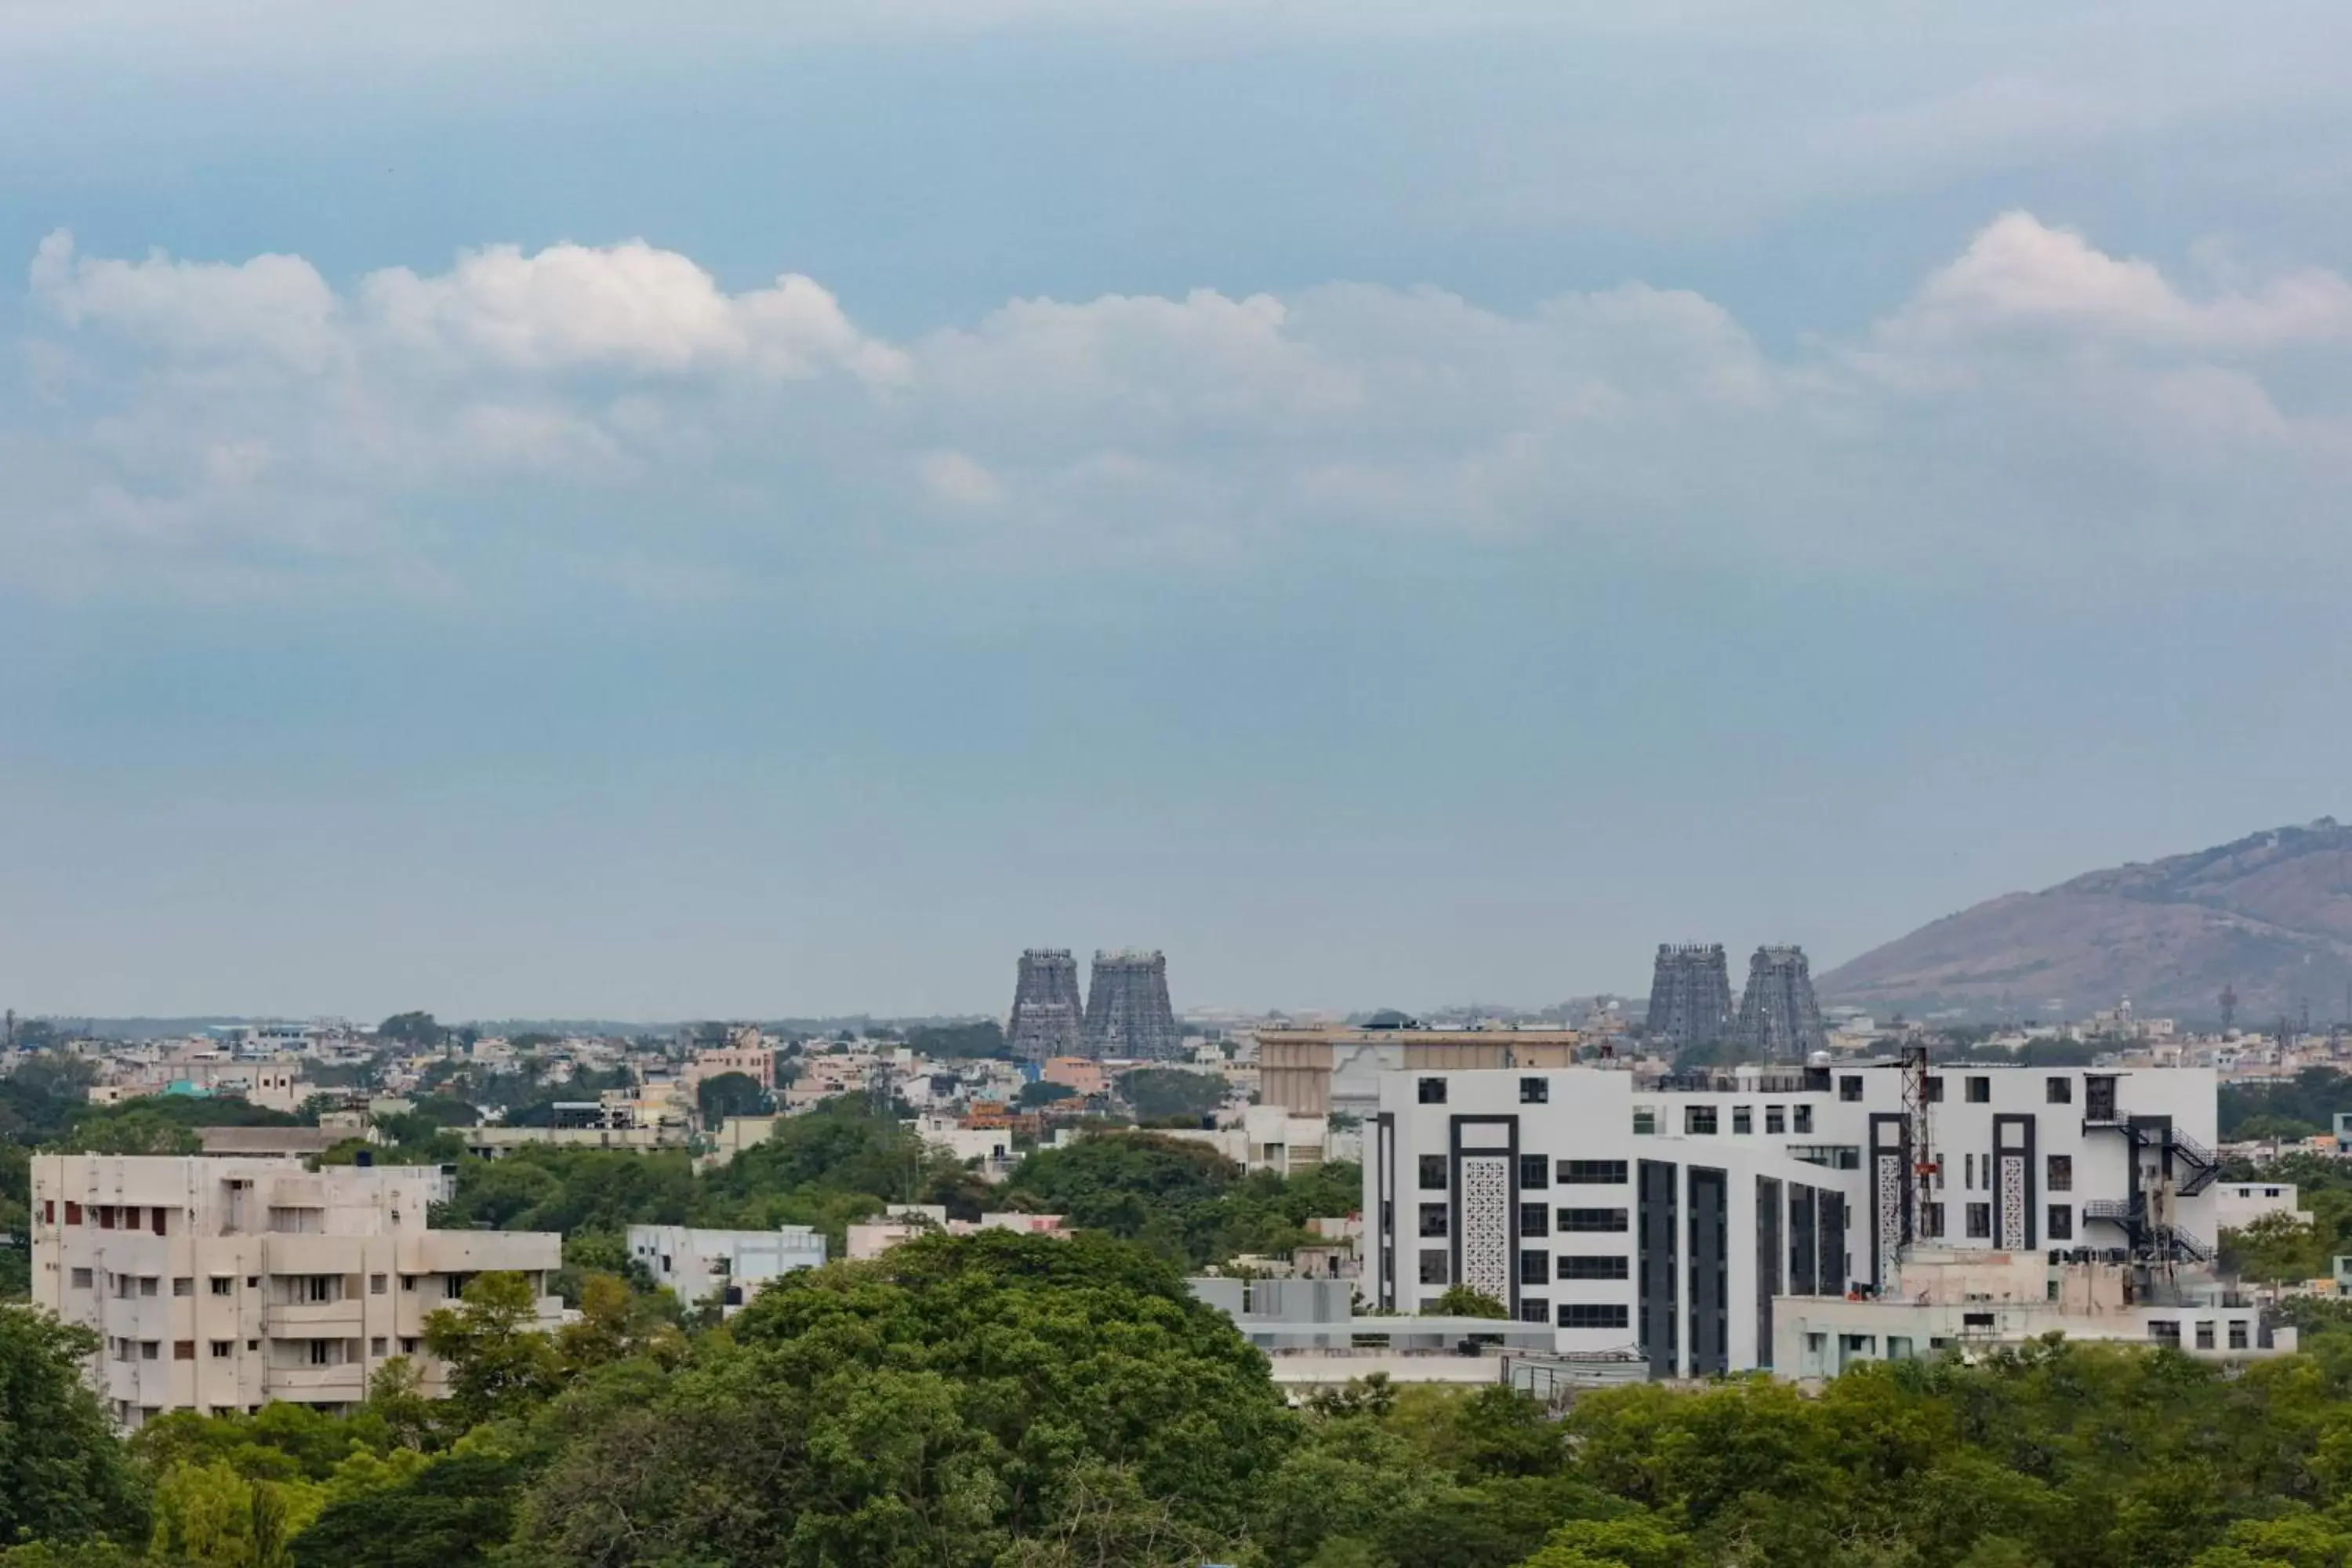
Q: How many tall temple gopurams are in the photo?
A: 4